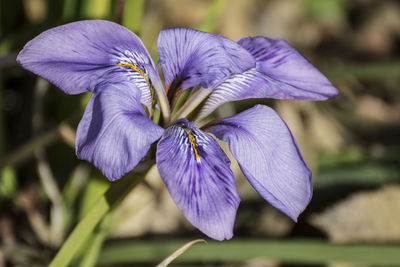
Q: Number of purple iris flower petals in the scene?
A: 6